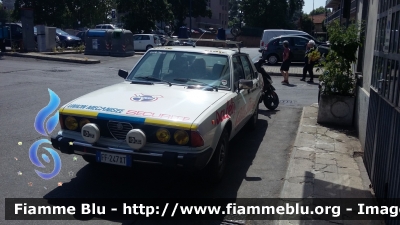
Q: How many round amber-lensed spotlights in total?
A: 4